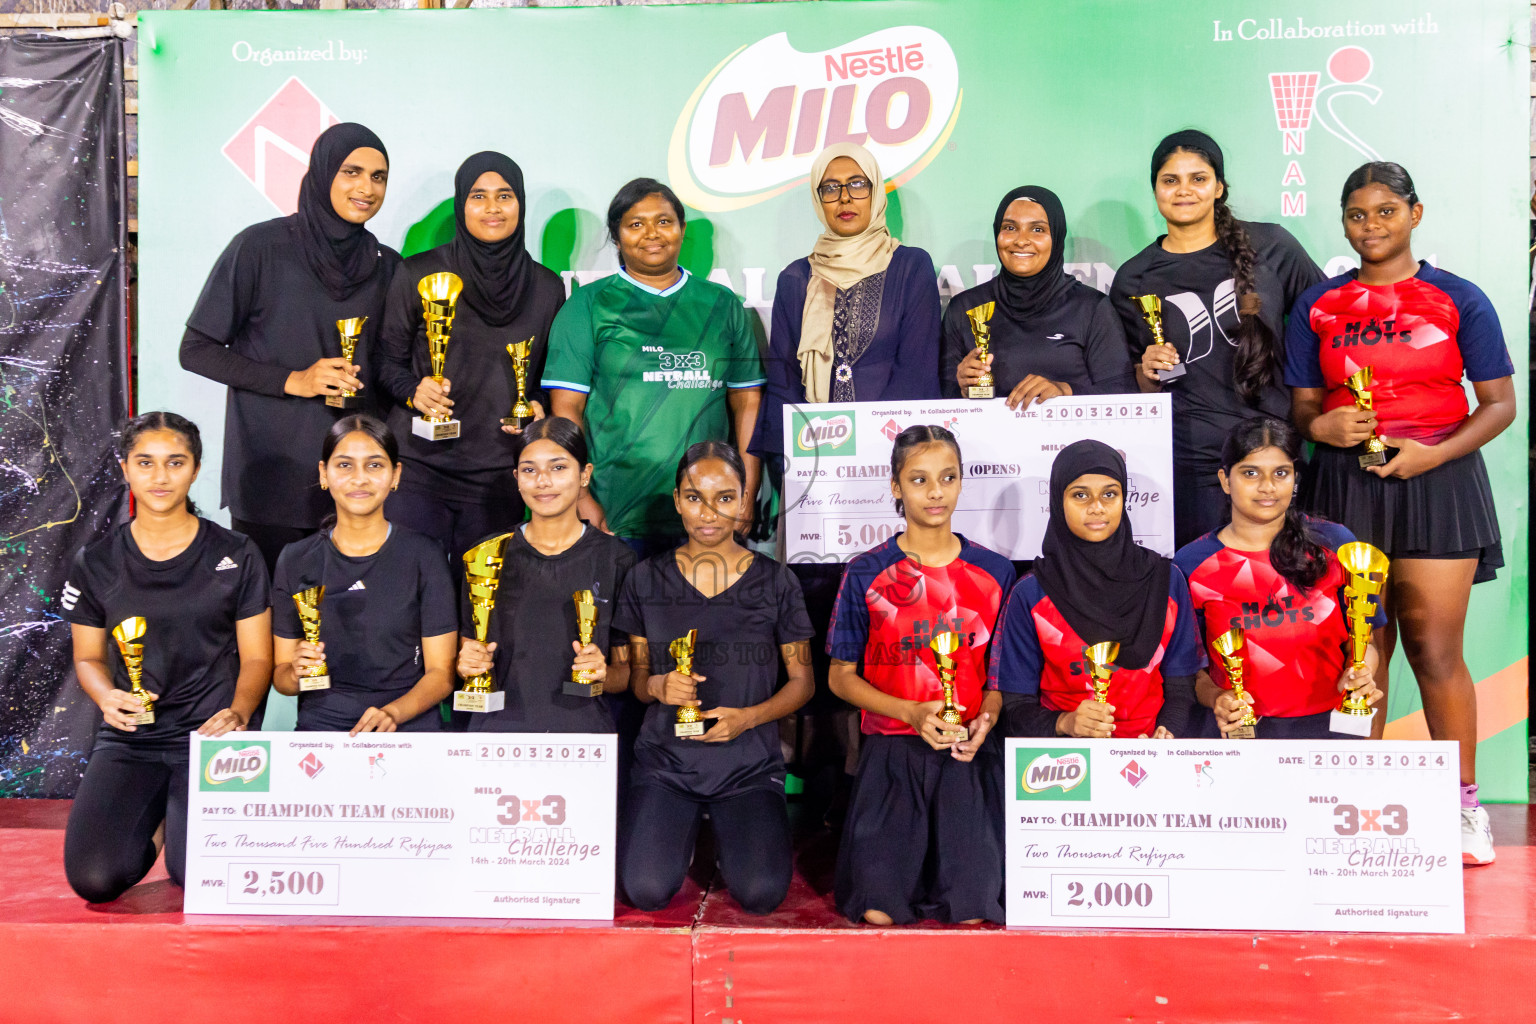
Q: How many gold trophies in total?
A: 15